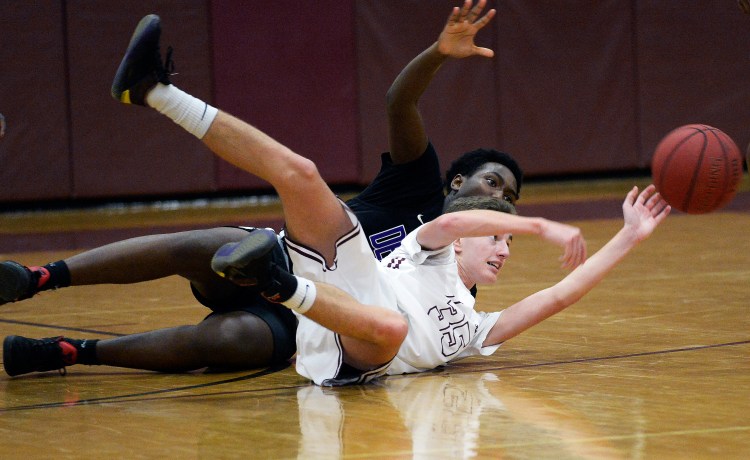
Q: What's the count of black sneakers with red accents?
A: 2